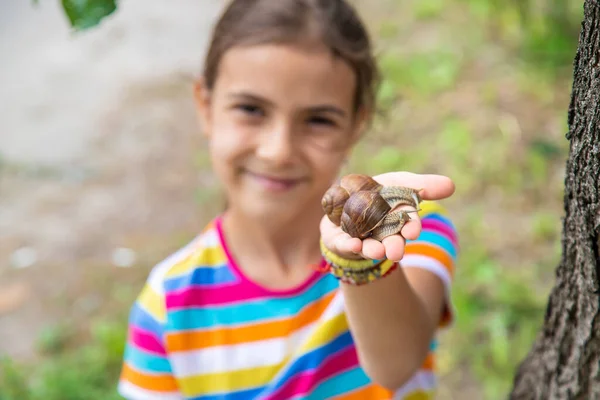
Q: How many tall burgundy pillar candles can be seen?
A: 0